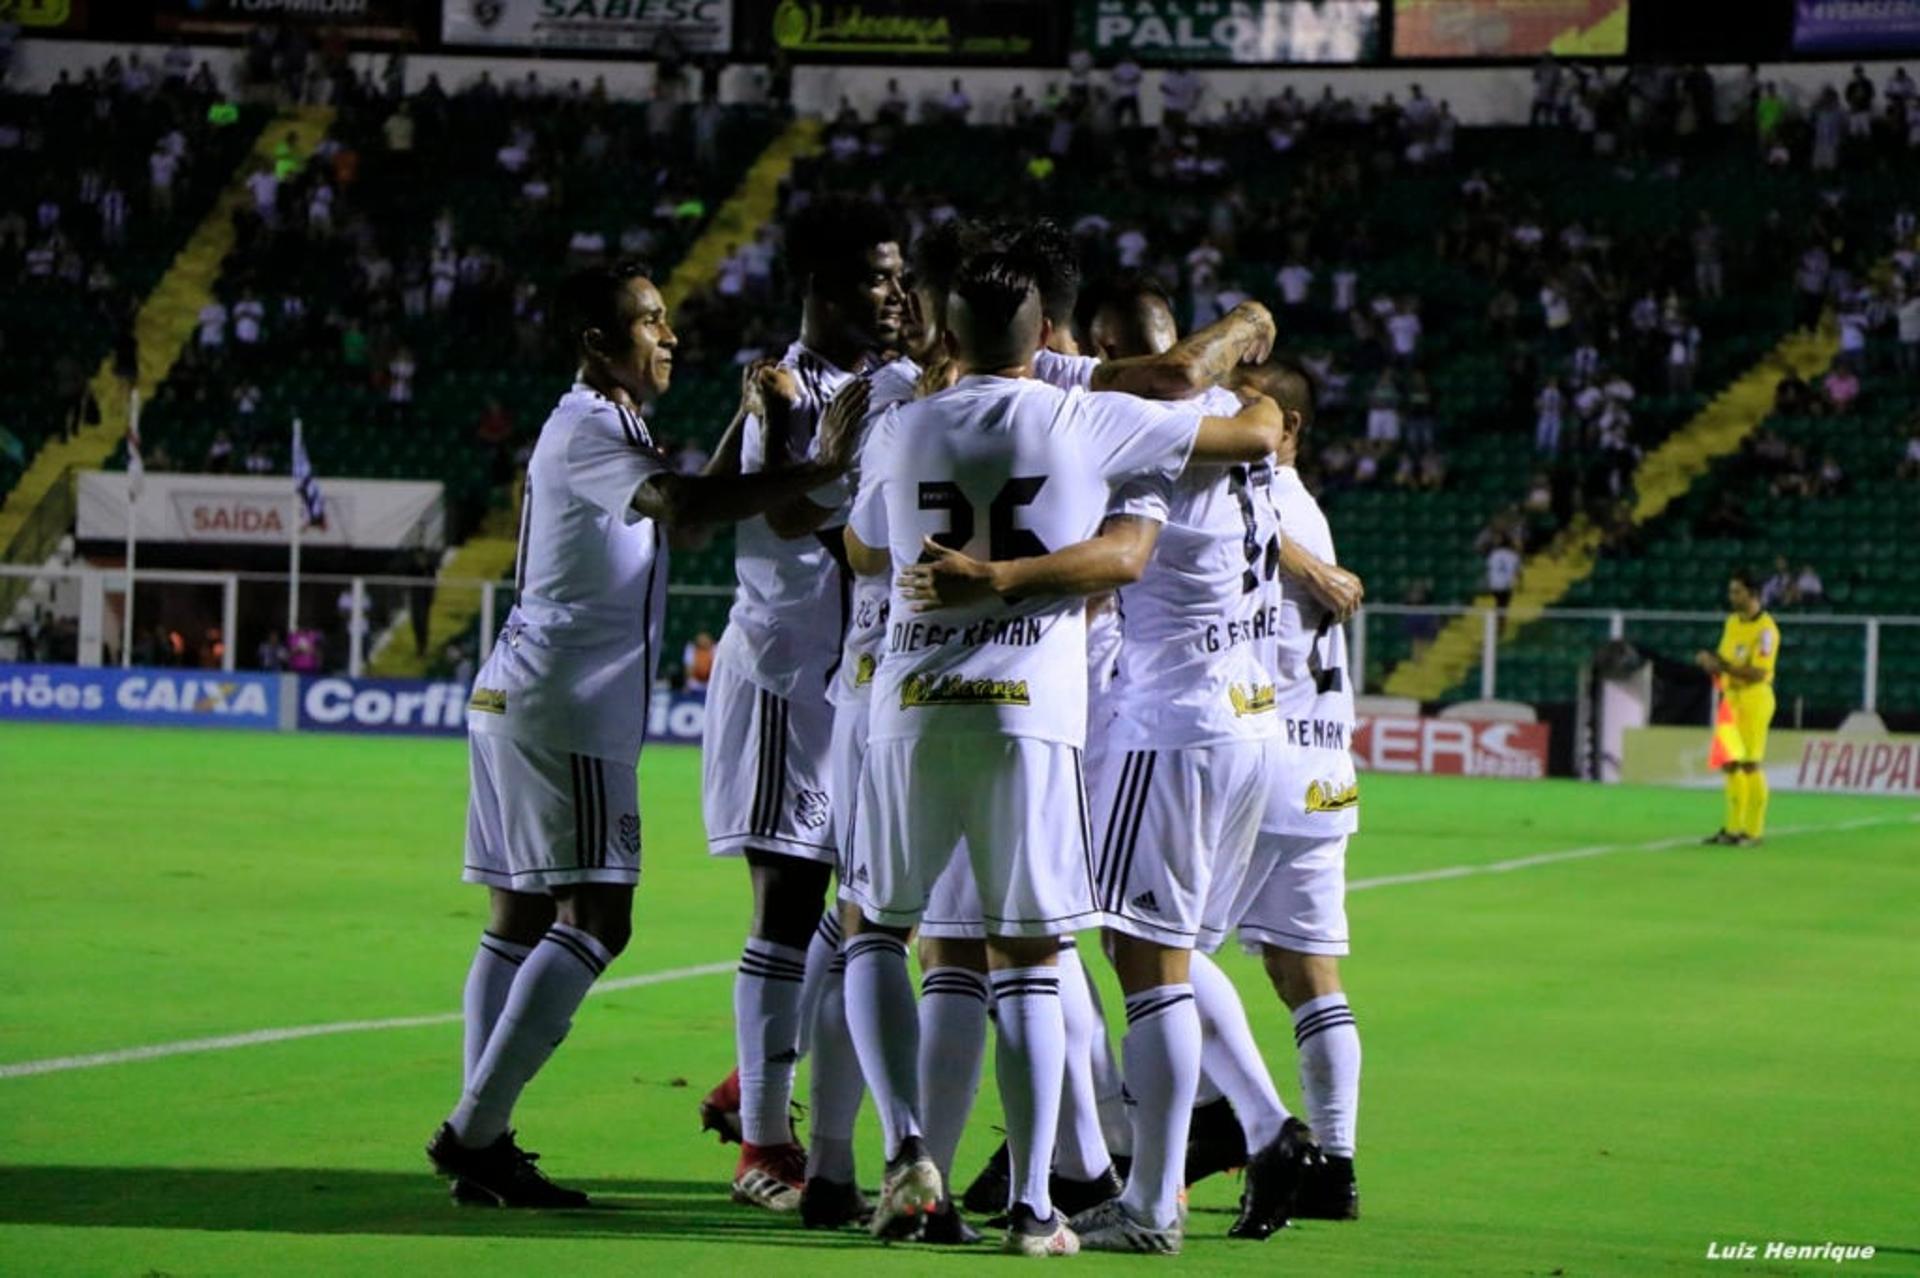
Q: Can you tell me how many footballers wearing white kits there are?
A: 7